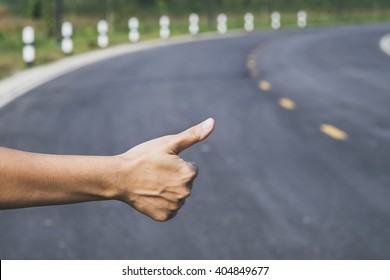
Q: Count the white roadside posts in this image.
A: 10